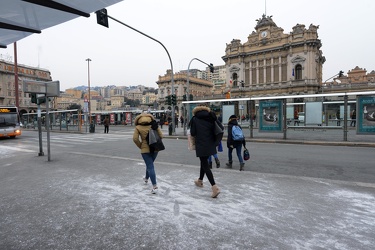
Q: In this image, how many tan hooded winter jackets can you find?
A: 1